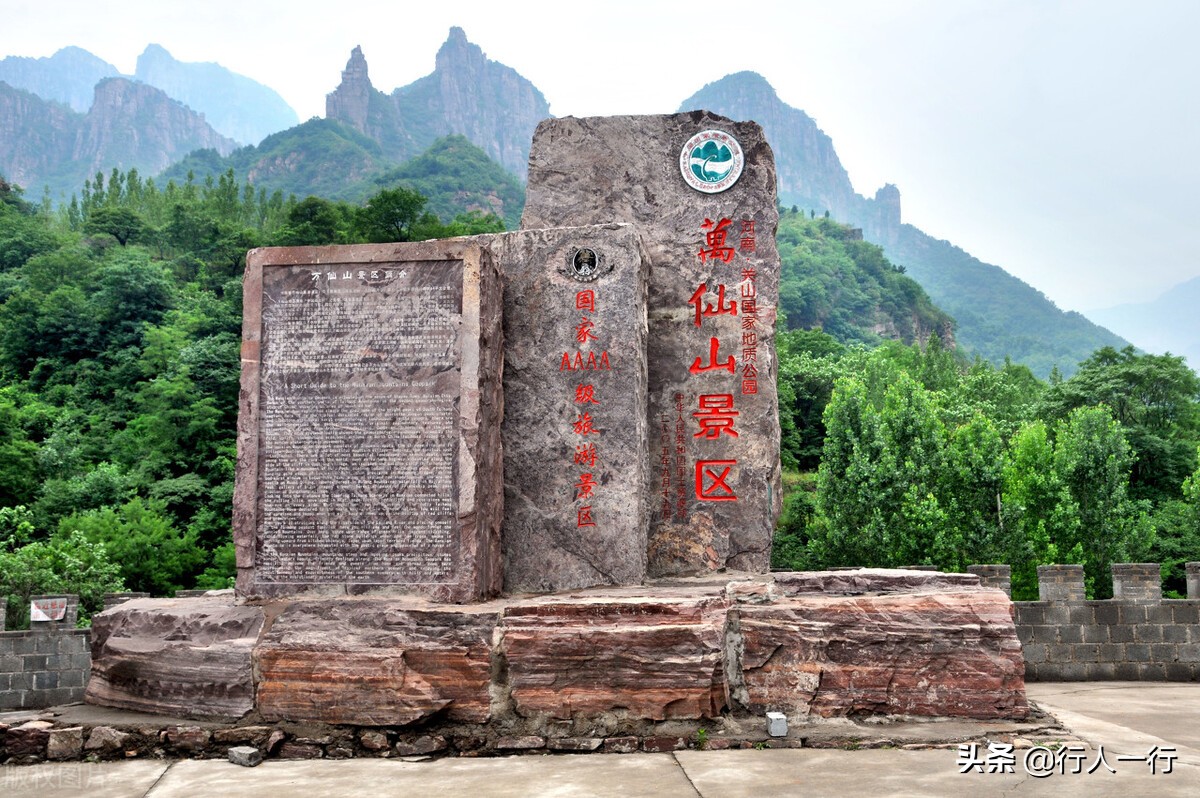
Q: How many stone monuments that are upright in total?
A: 3